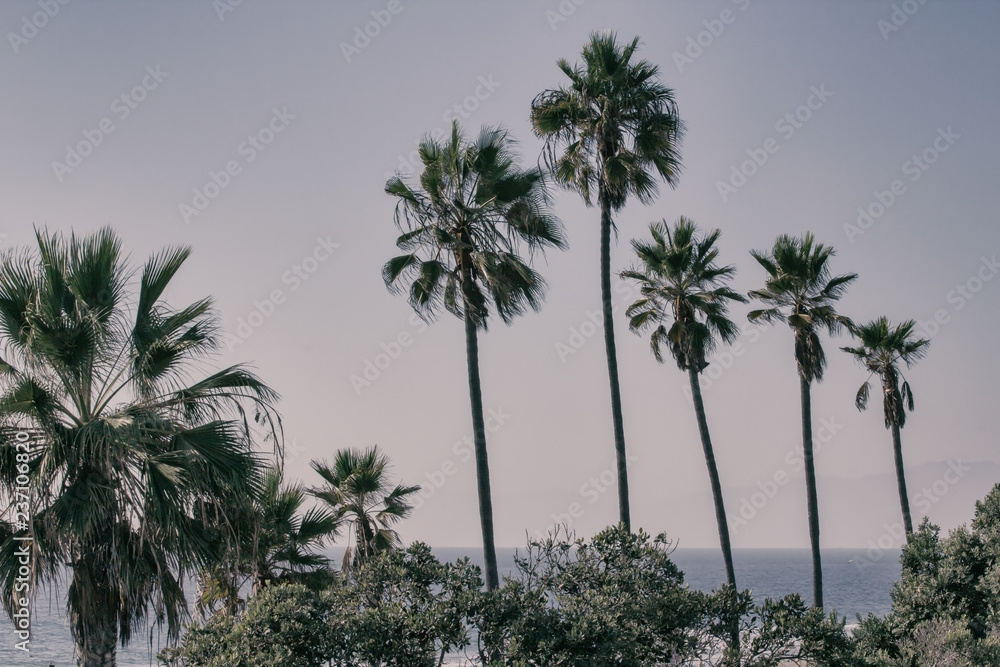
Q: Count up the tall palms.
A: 5